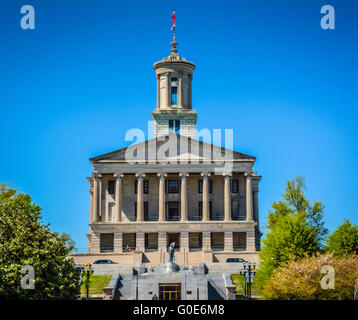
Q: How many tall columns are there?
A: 8